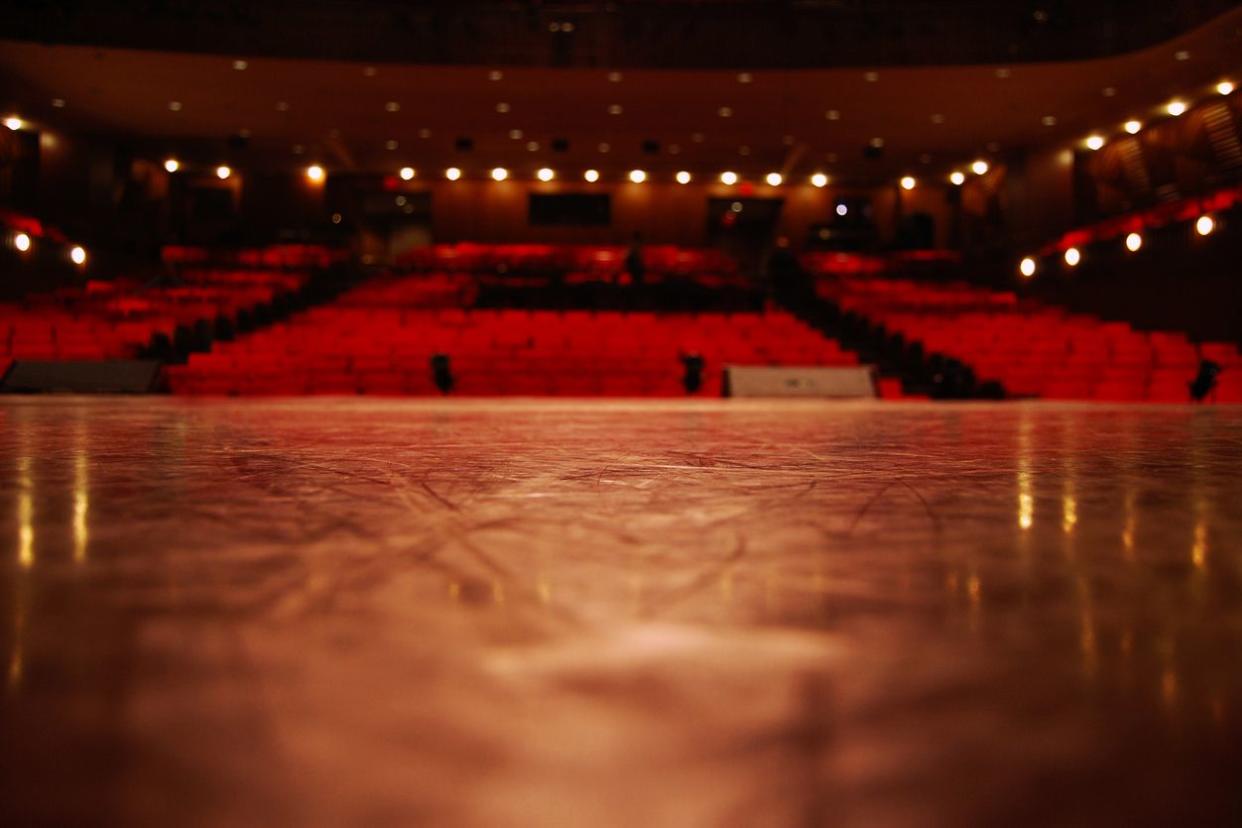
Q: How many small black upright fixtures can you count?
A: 3